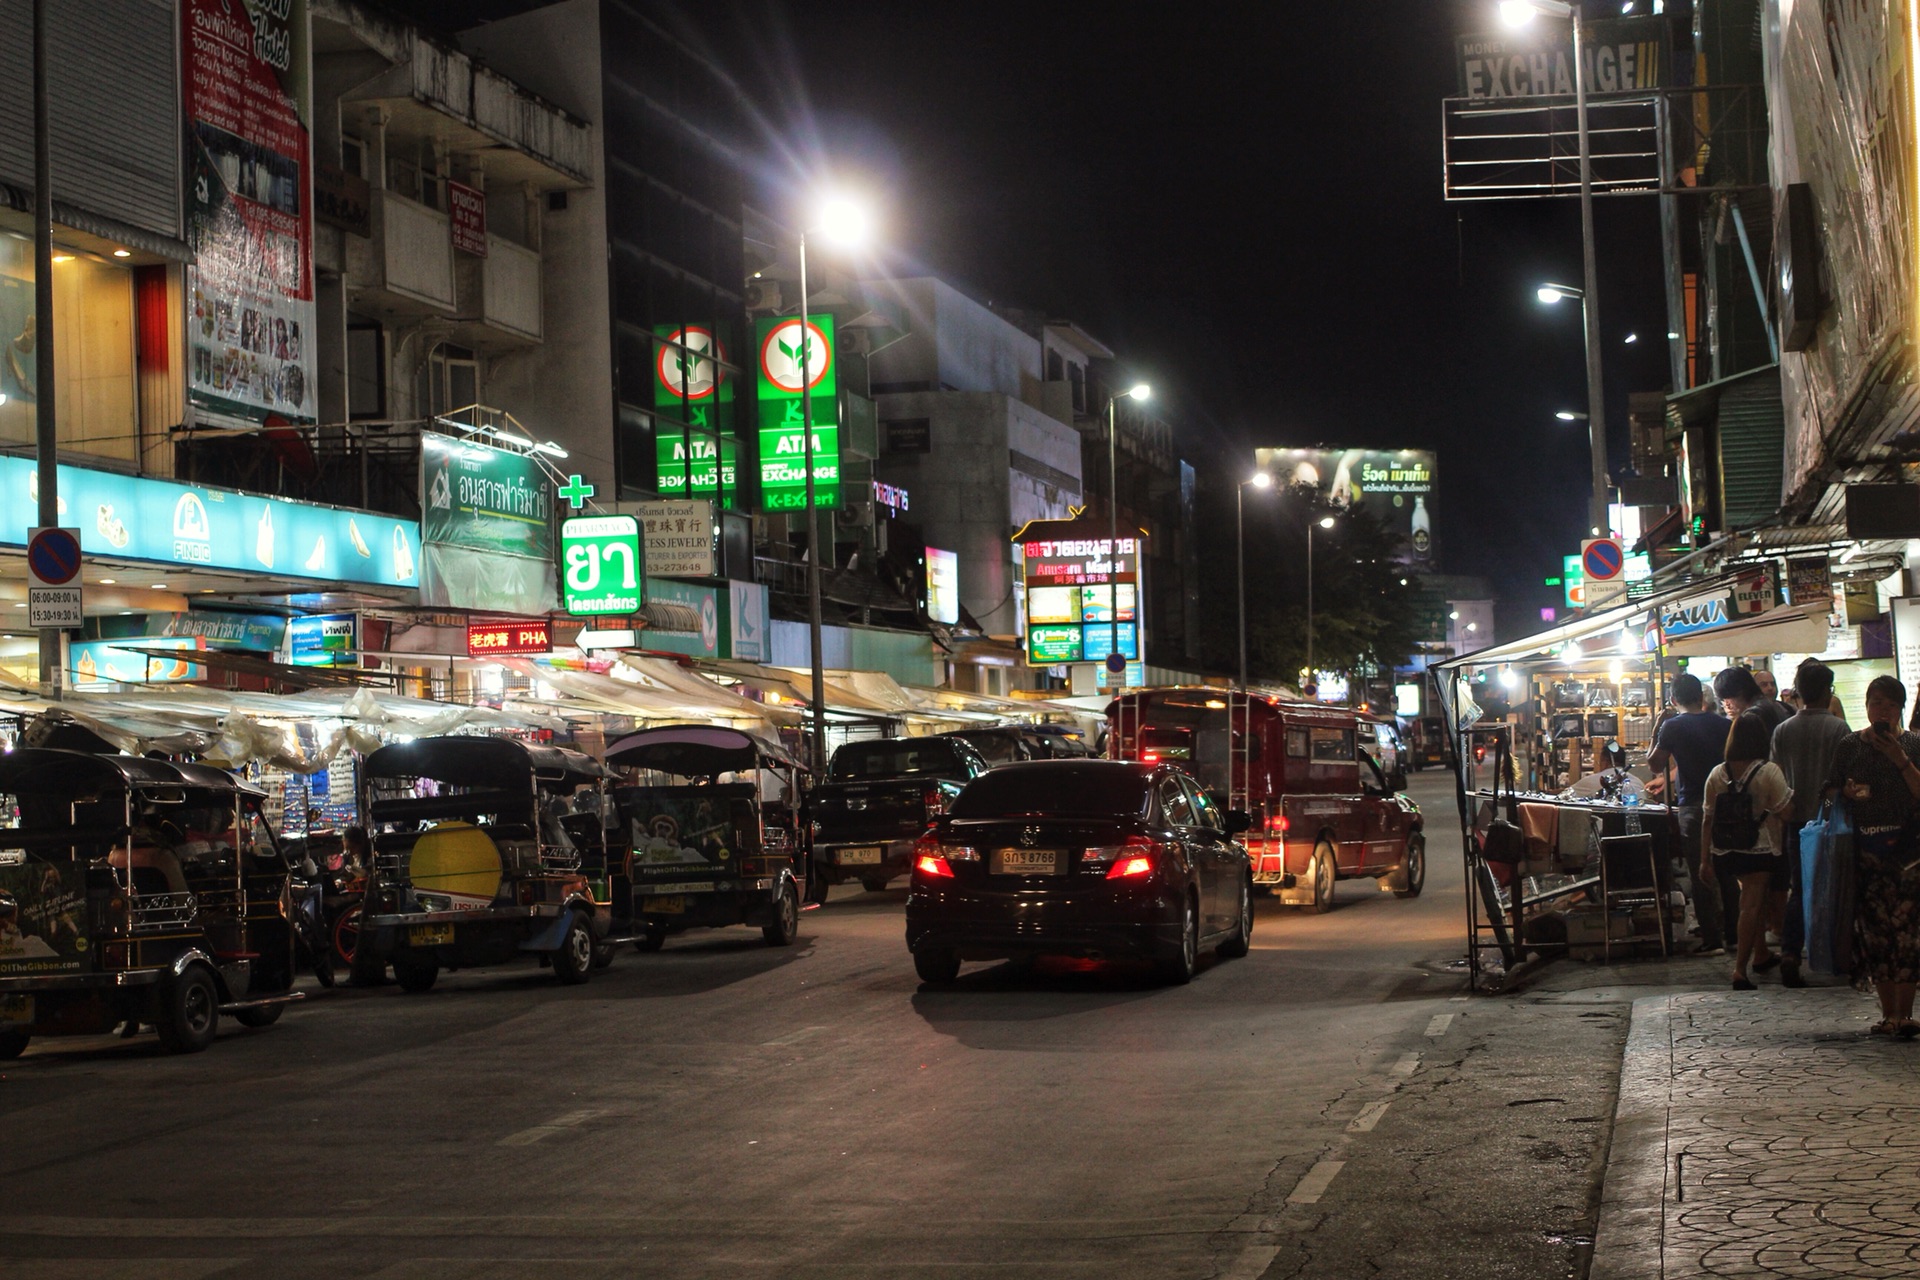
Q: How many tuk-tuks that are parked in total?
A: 3